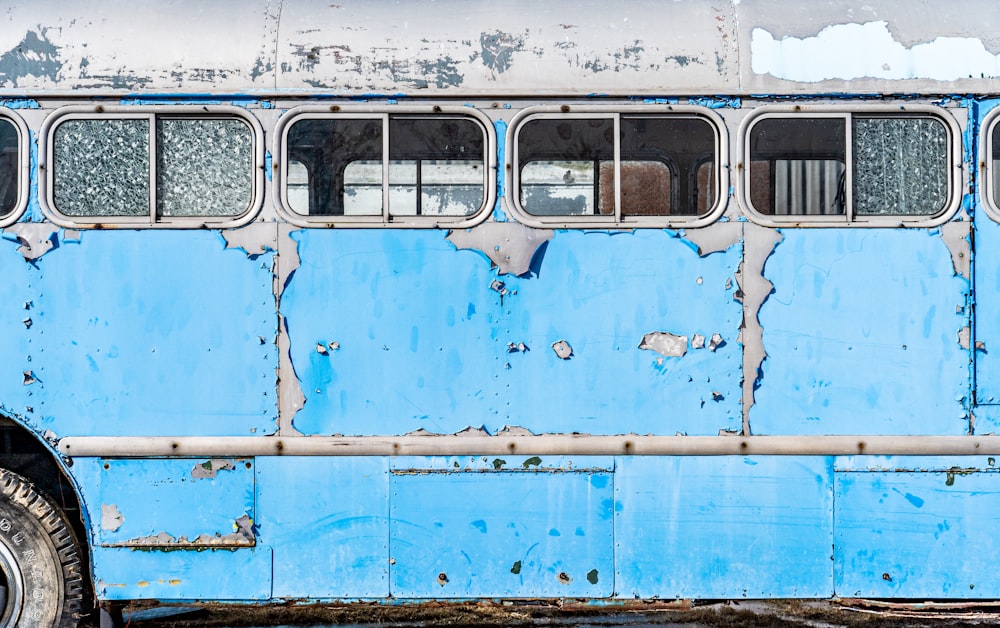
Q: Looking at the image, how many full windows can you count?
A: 4